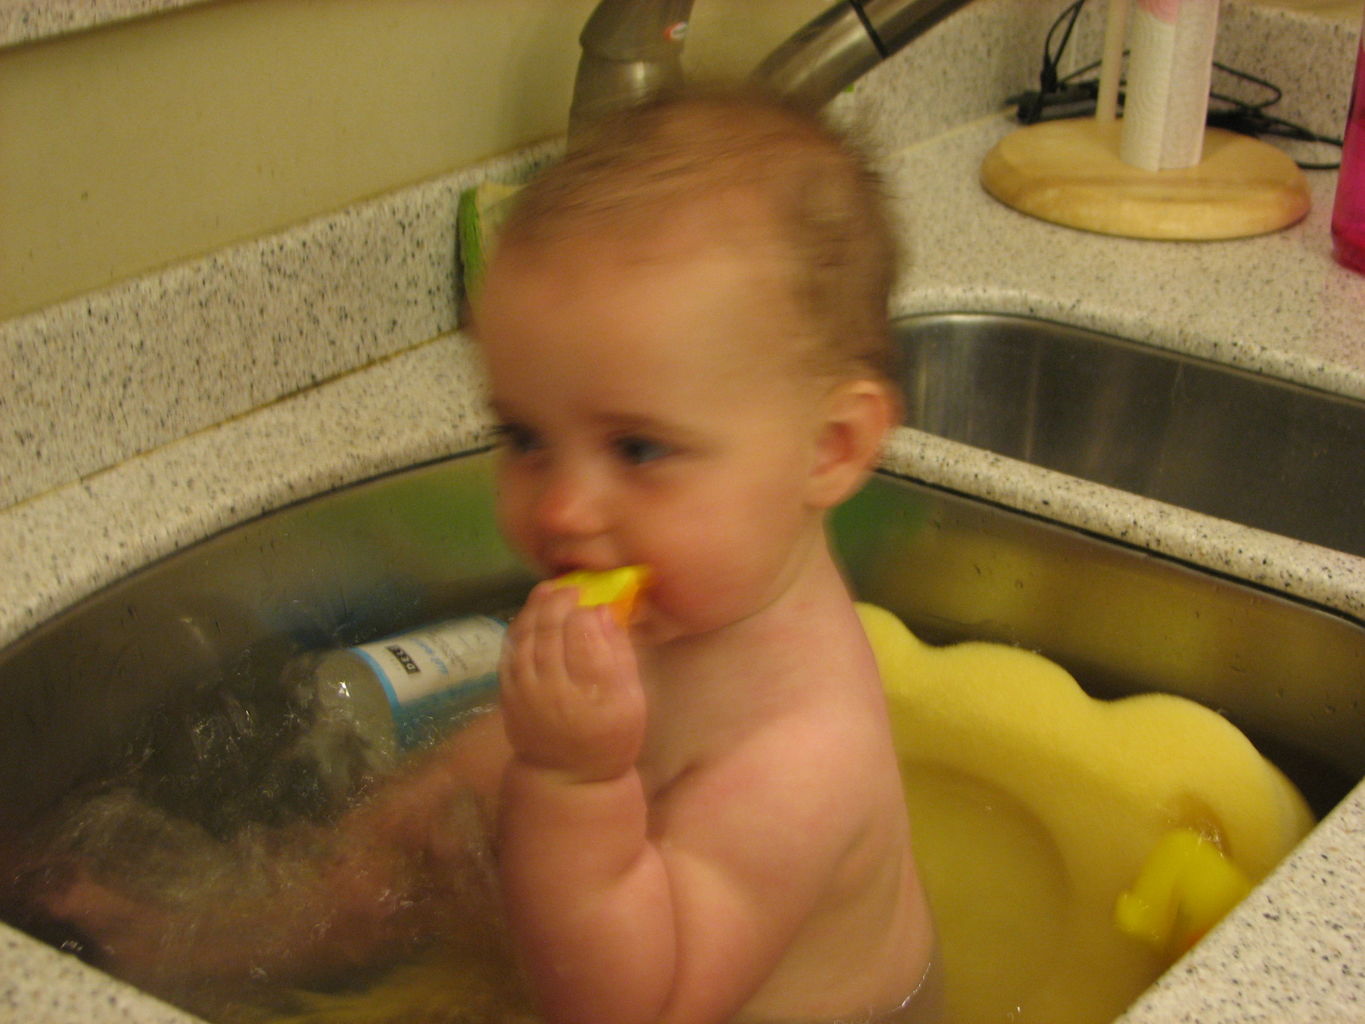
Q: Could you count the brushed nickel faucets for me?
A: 1